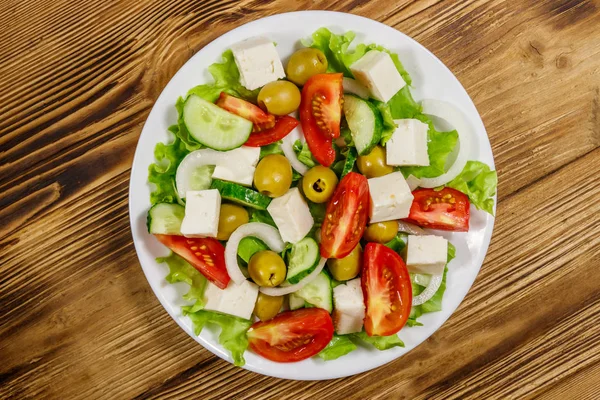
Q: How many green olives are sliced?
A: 0